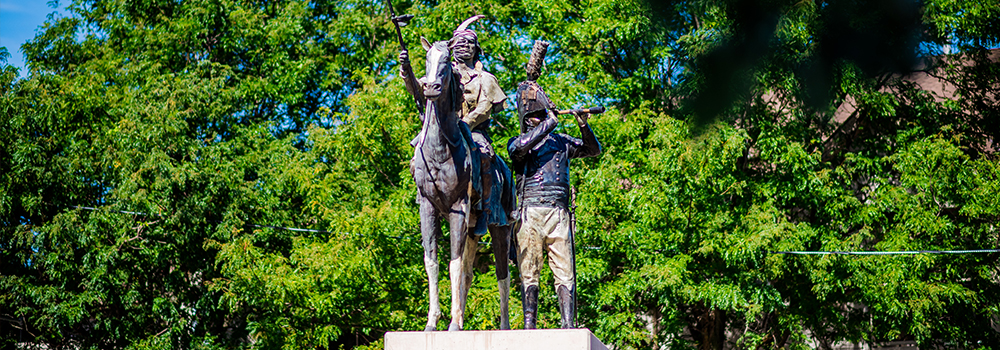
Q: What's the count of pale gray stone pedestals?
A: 1